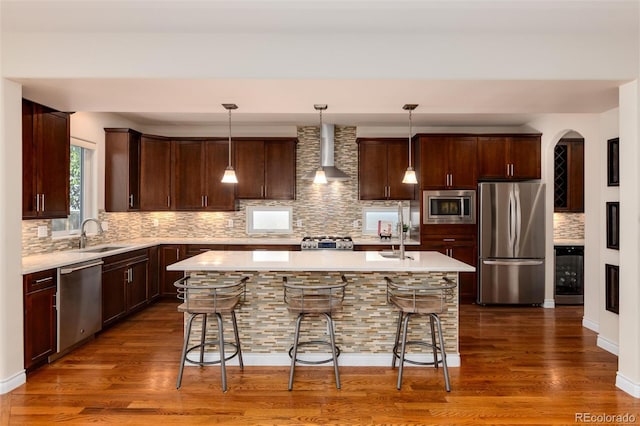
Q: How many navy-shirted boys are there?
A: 0